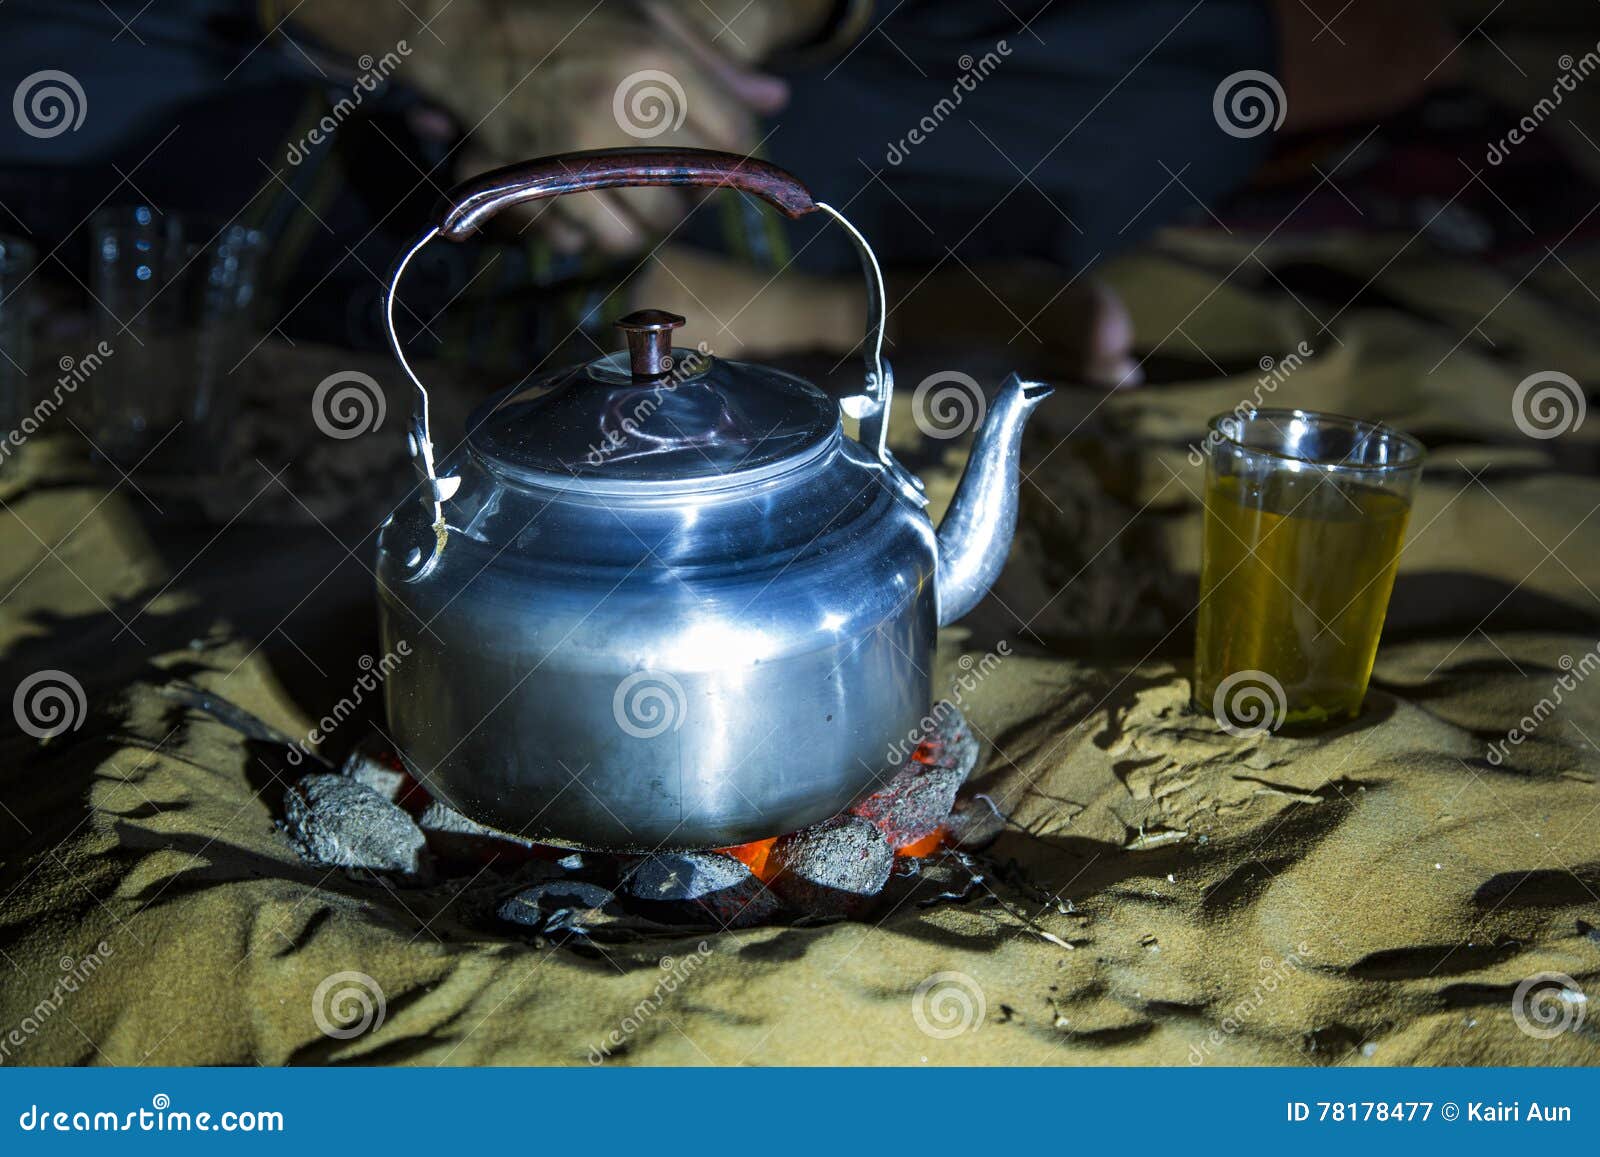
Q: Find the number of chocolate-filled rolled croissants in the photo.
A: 0